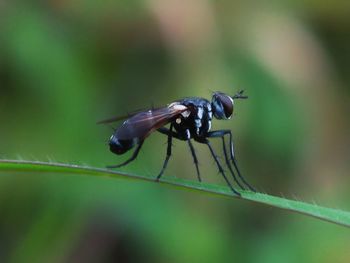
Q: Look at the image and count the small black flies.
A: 1